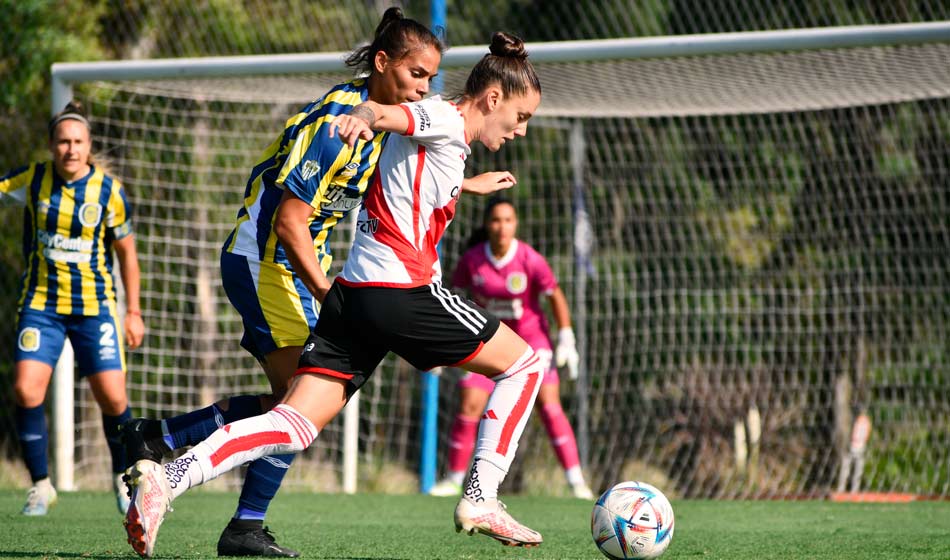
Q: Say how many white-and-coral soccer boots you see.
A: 2